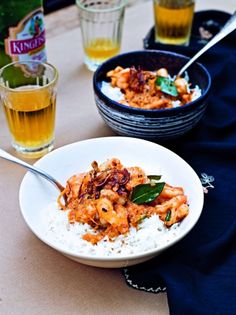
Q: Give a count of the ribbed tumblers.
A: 3